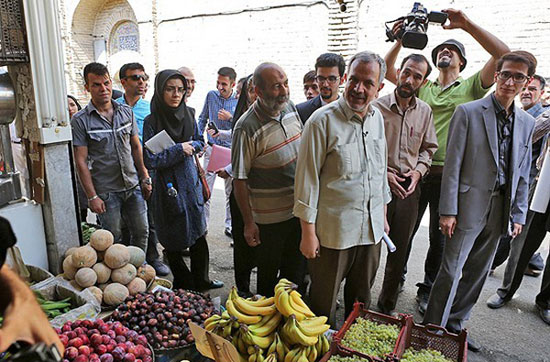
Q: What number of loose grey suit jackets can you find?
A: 1